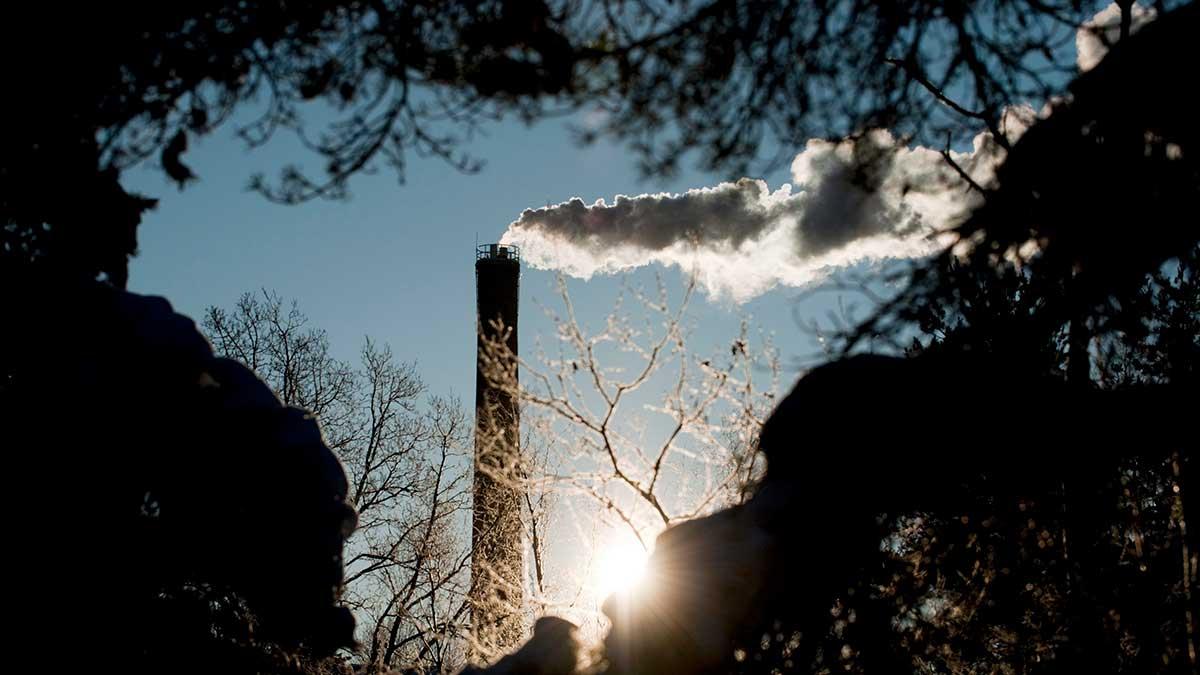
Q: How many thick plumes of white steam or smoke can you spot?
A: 1